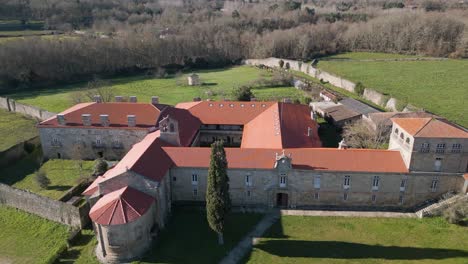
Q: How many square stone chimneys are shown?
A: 8